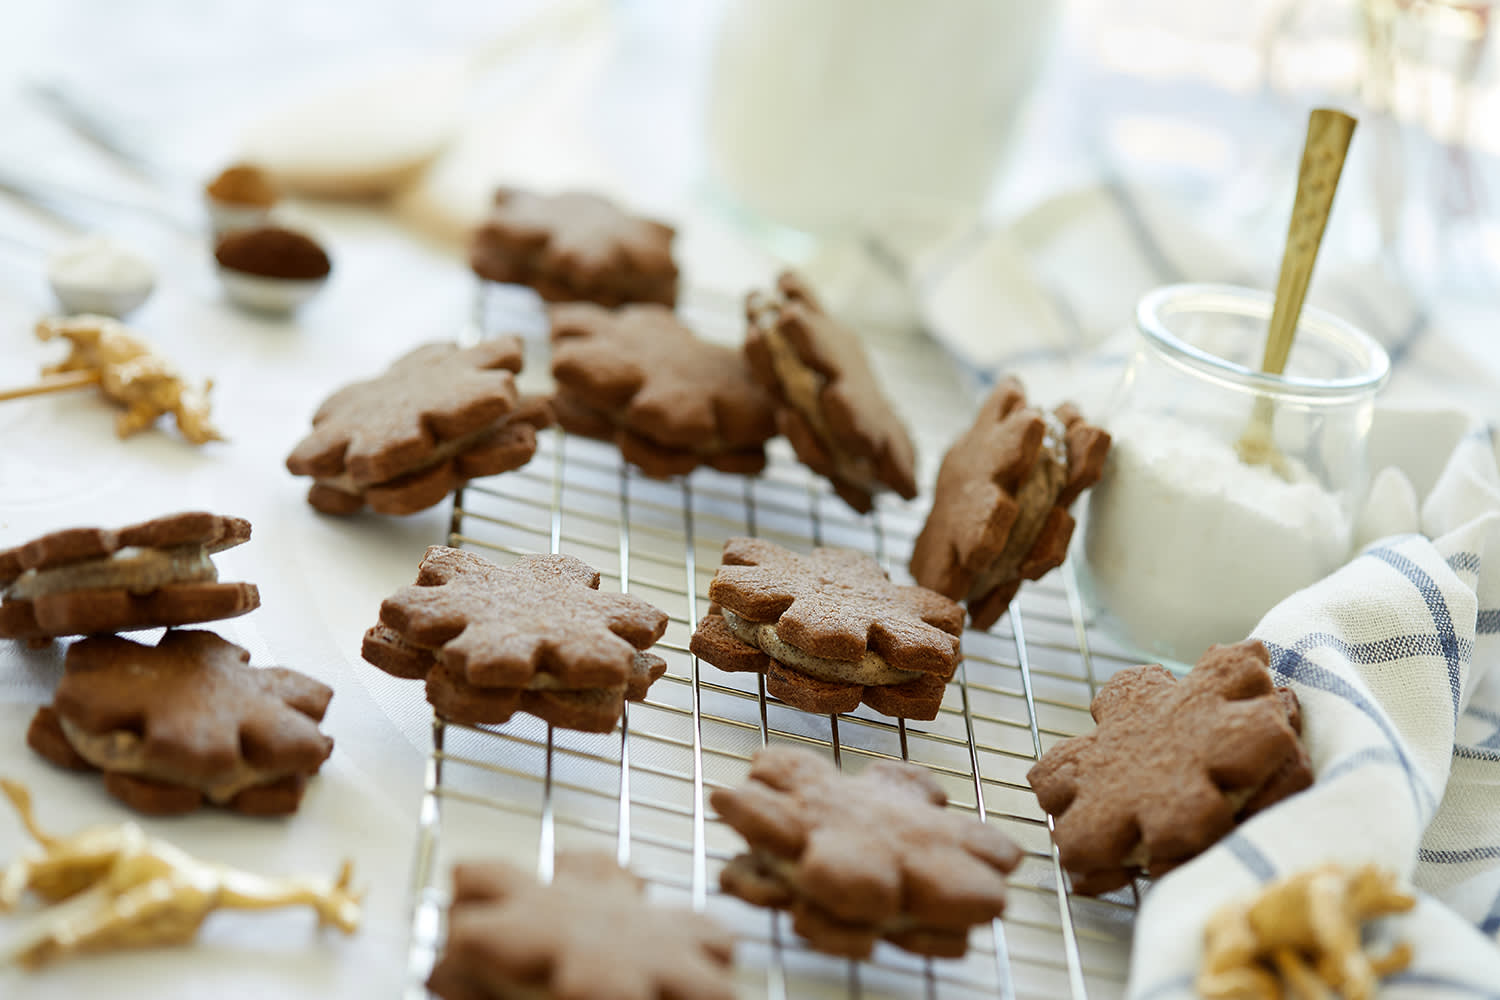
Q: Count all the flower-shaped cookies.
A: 12